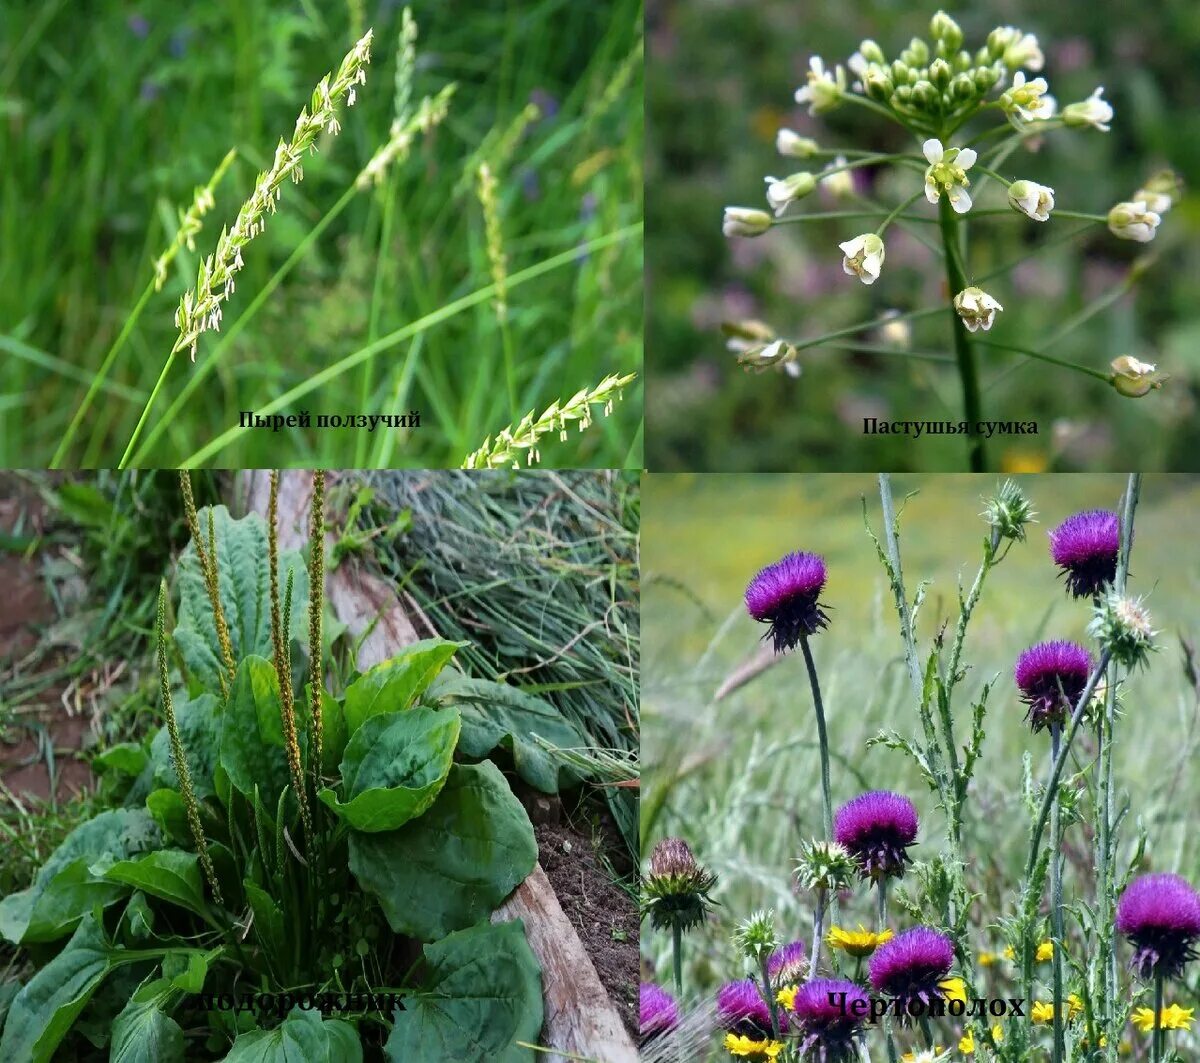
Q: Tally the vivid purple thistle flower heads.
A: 10